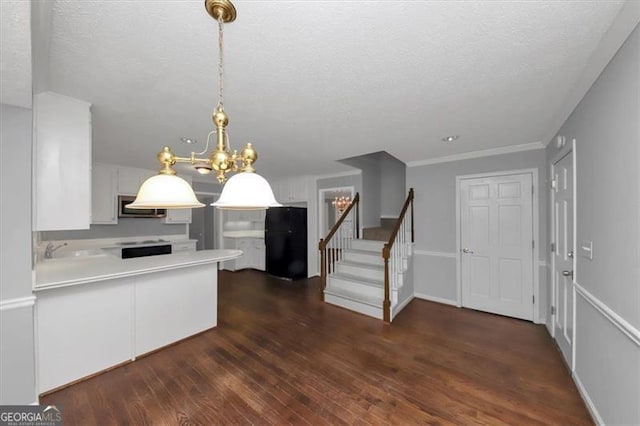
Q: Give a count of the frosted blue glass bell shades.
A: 0